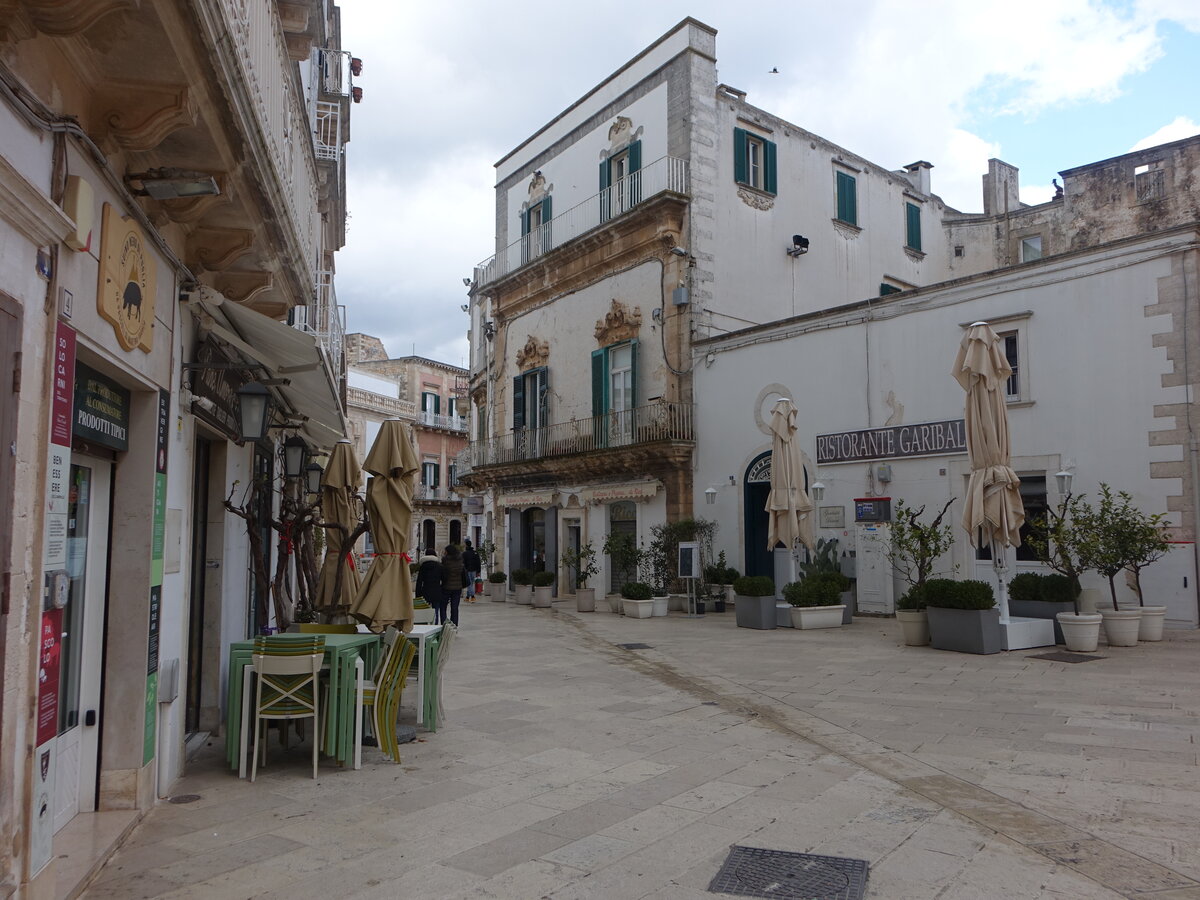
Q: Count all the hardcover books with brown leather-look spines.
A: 0